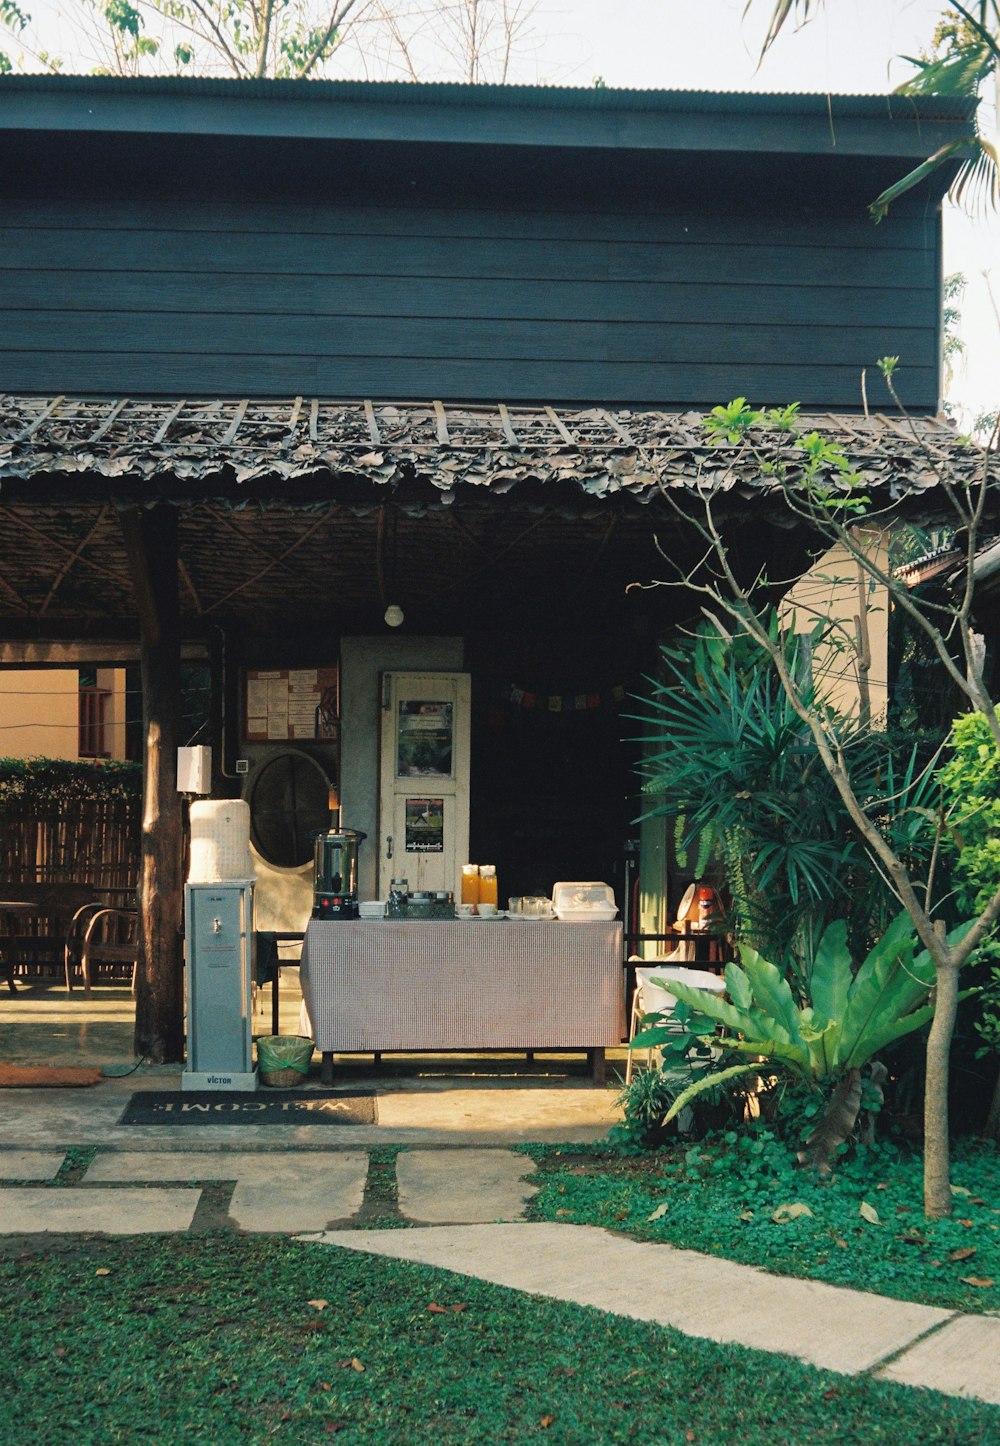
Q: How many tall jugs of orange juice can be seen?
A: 2